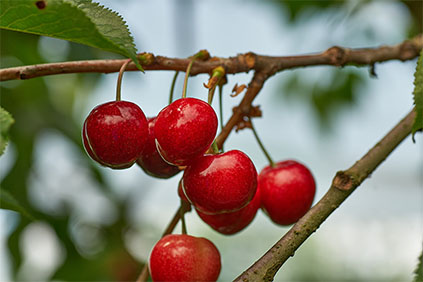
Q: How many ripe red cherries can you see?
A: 7